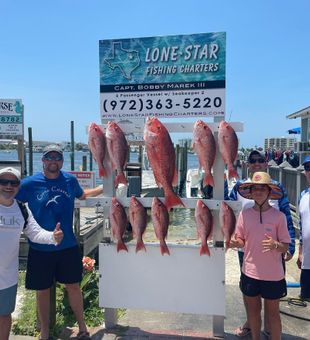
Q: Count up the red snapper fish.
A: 10